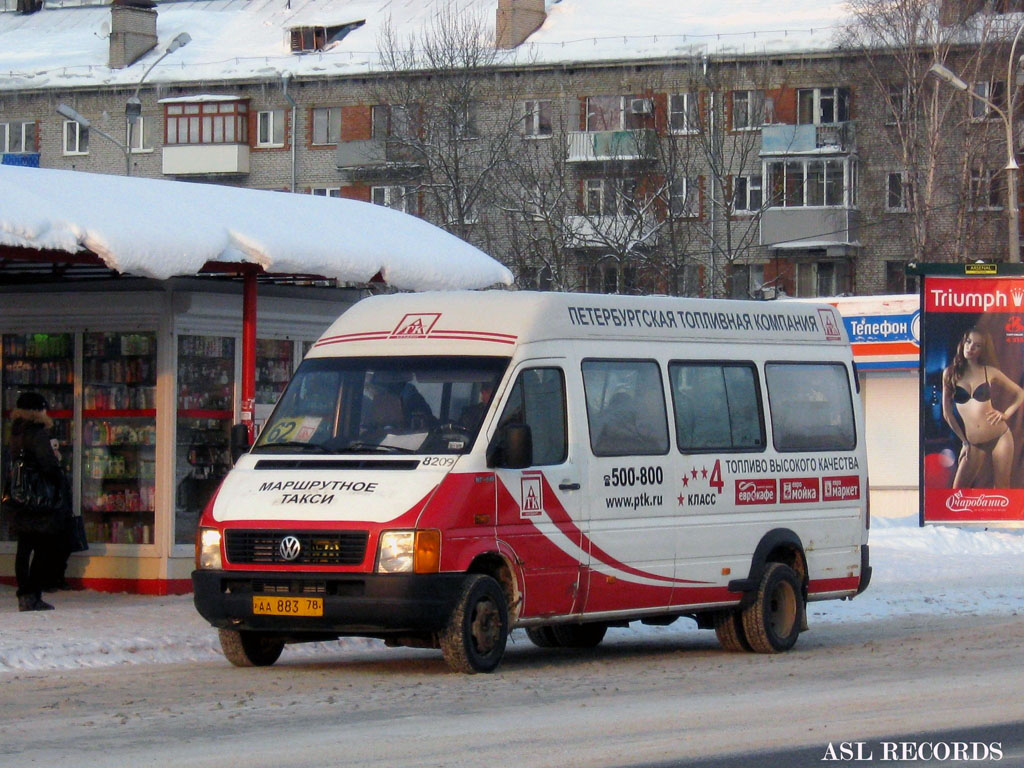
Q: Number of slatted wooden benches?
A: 0